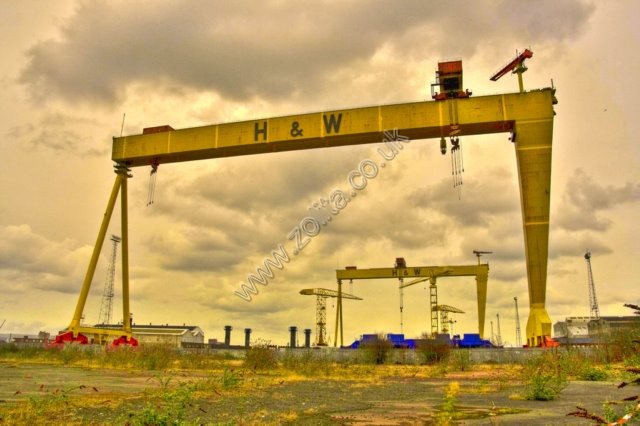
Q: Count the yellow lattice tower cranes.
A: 3